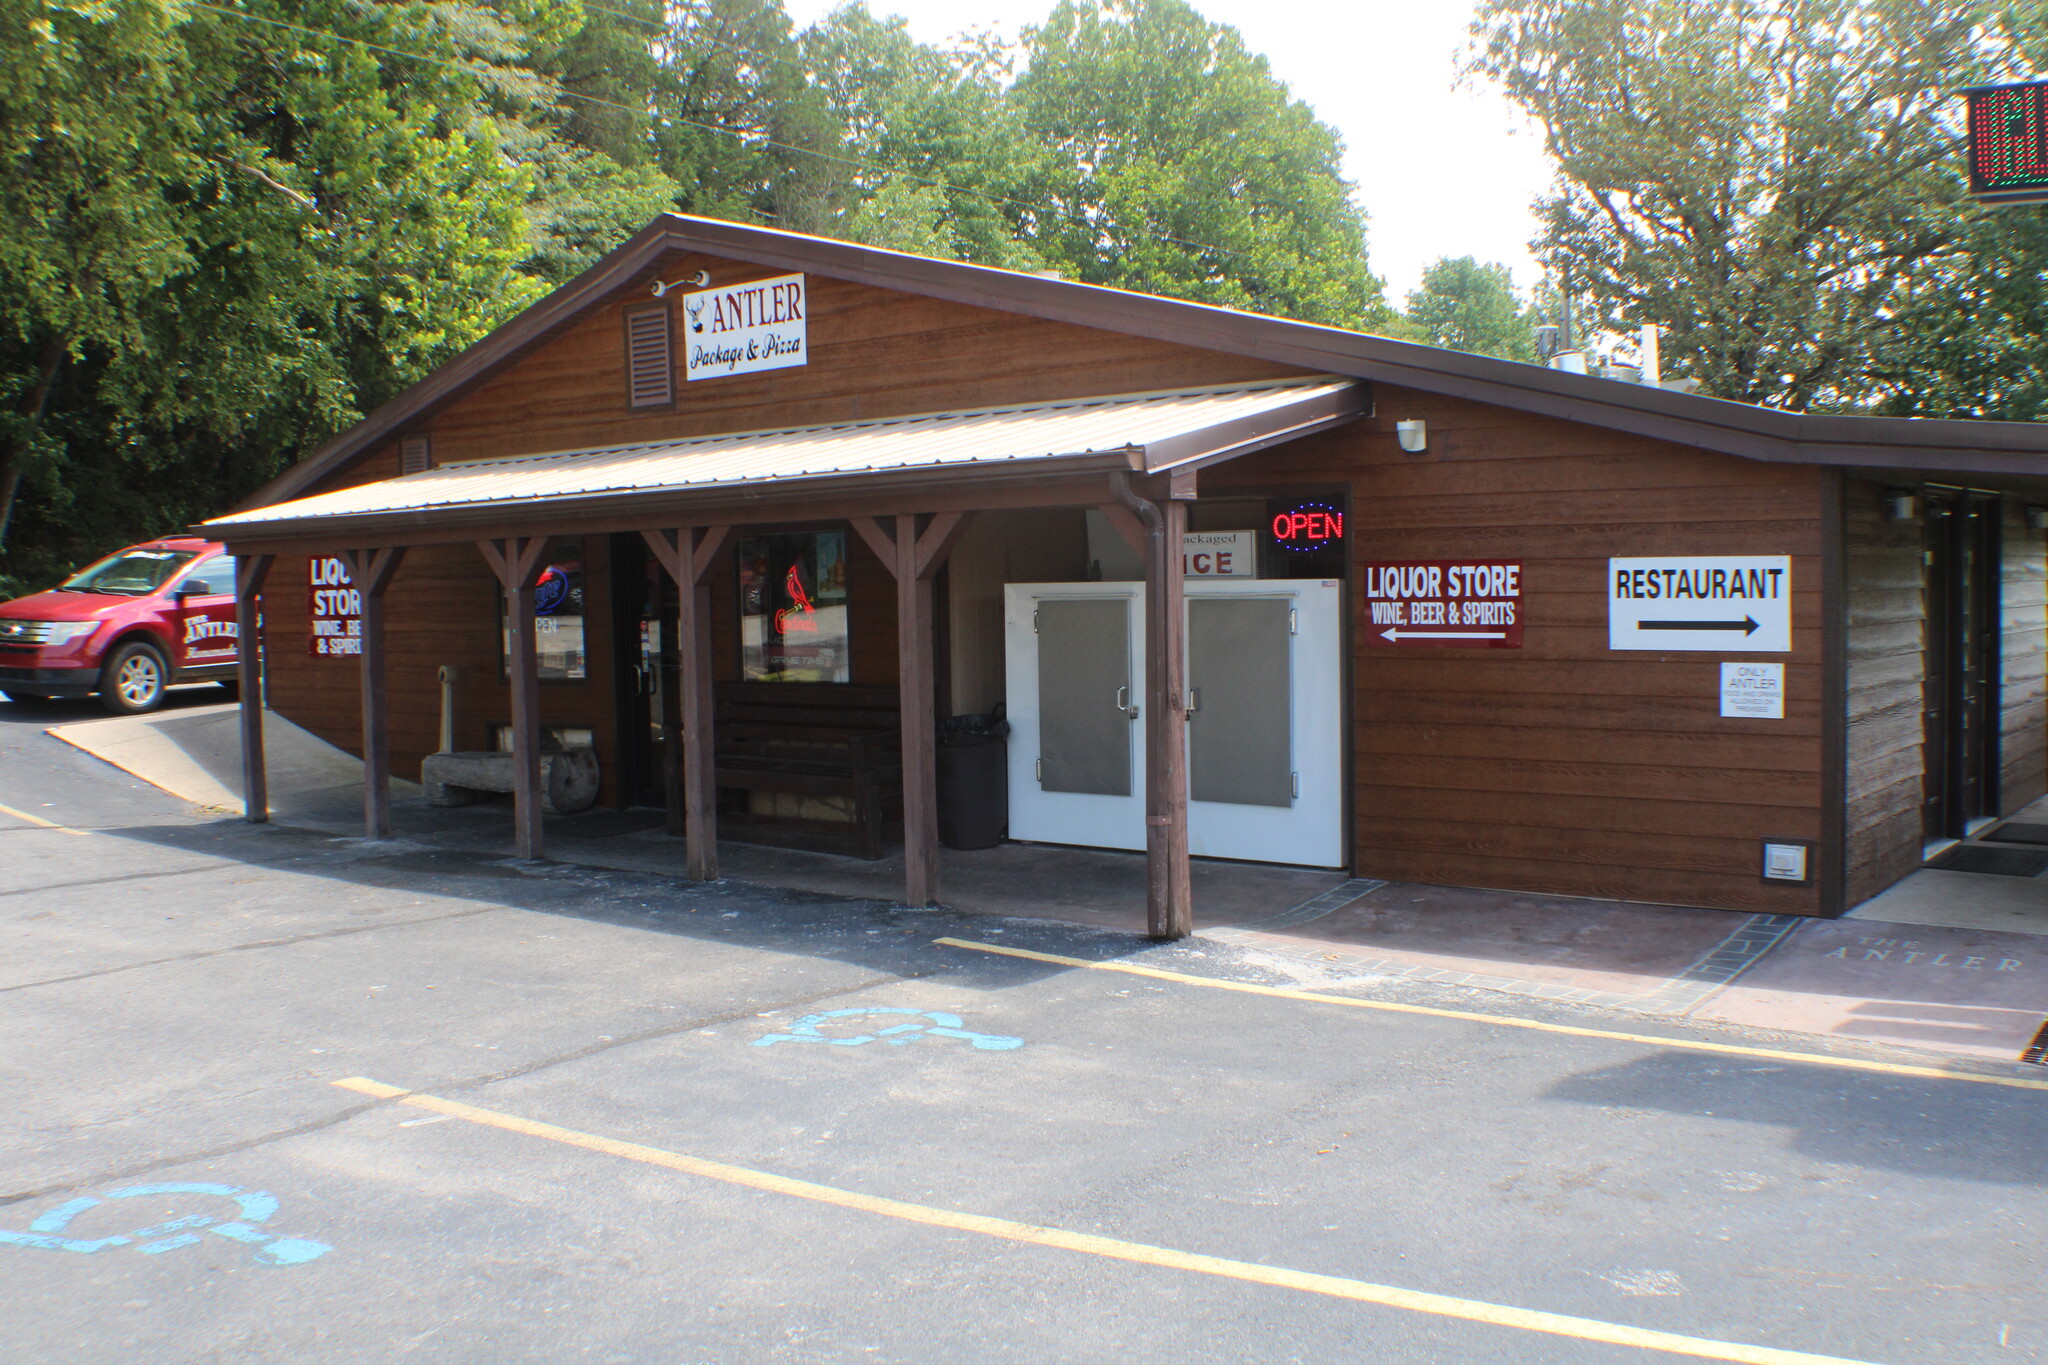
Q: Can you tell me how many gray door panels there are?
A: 2